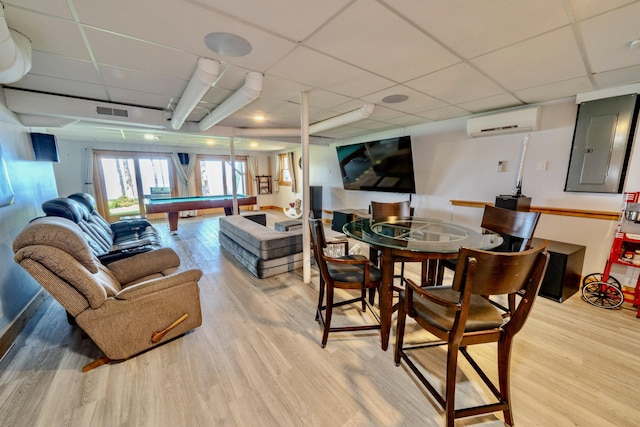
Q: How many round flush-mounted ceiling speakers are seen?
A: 2